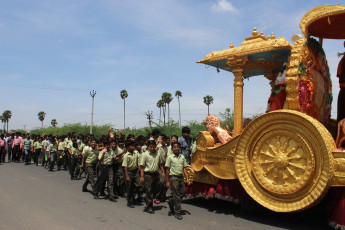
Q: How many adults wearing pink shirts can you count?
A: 2